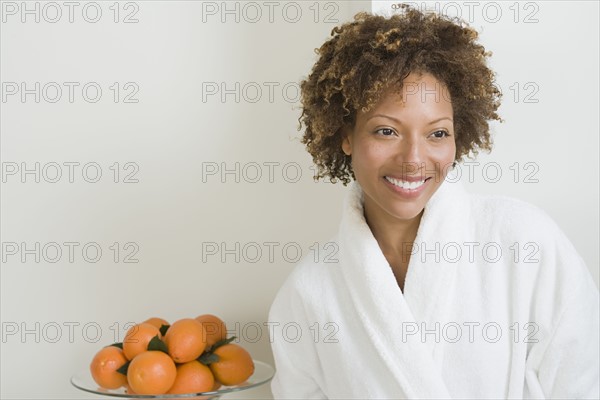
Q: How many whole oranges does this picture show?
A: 8